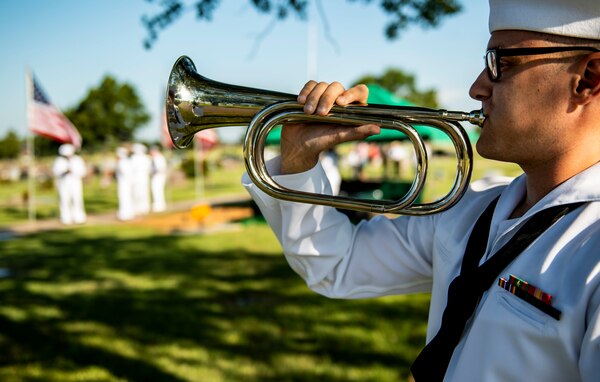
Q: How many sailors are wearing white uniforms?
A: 5